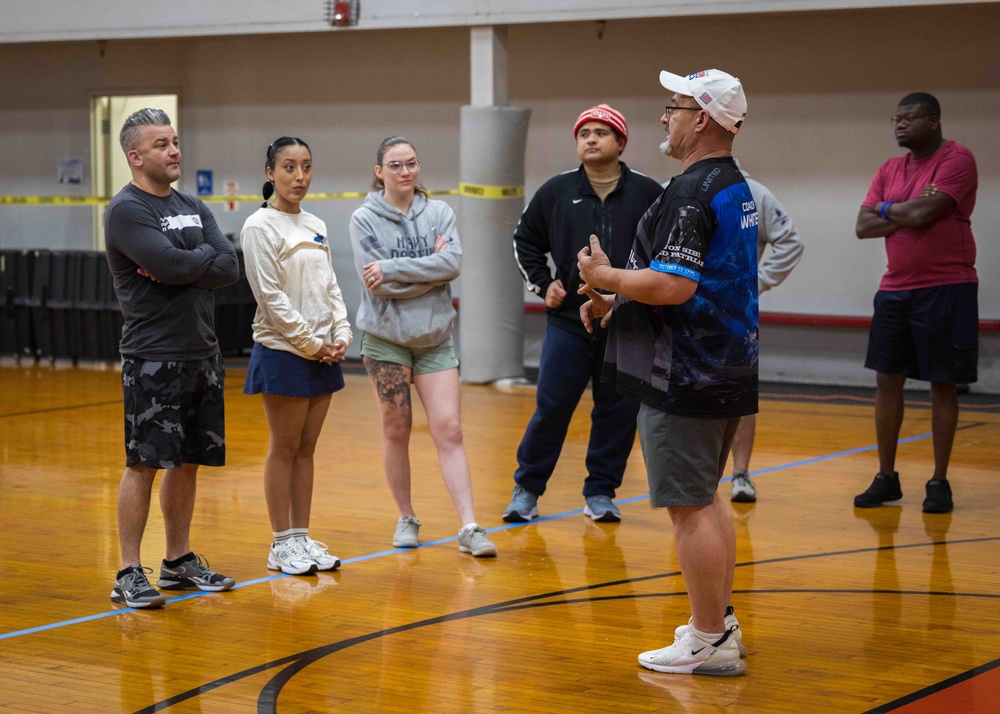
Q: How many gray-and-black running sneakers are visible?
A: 2